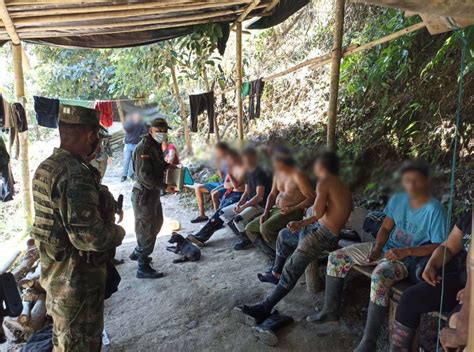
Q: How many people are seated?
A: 7